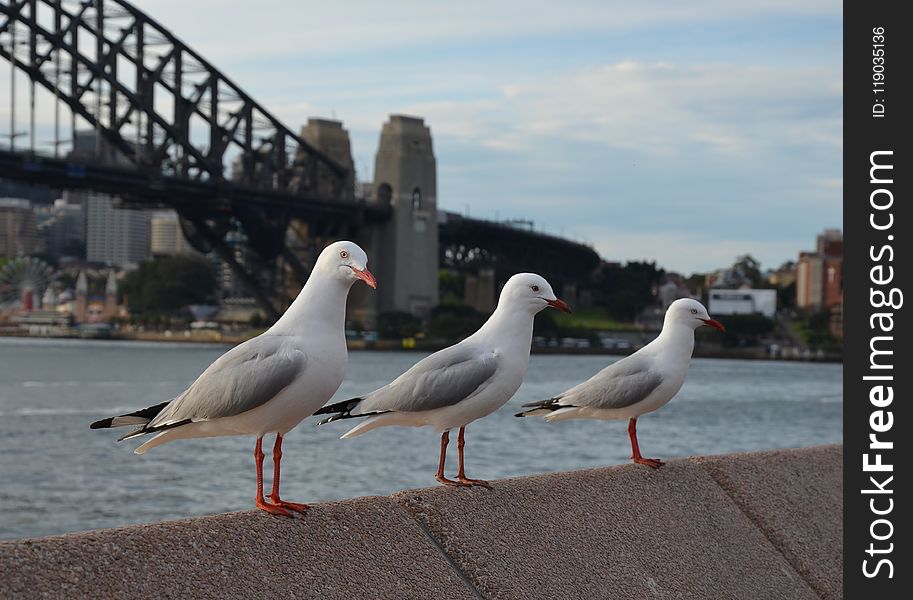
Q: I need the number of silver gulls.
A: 3